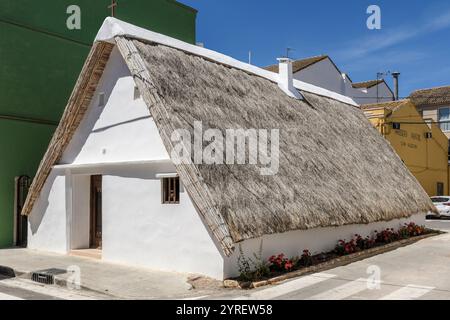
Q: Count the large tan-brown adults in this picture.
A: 0